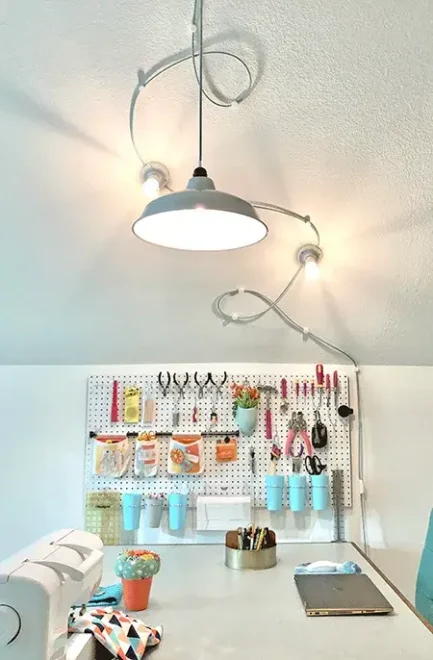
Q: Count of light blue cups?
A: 5